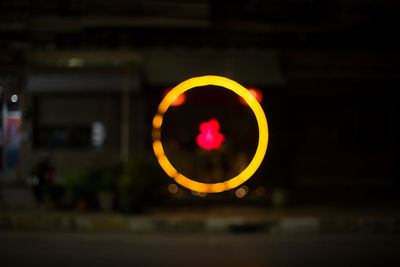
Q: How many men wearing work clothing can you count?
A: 0